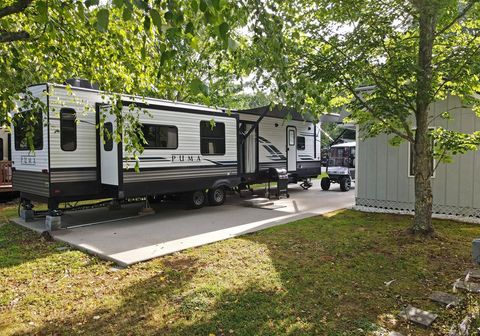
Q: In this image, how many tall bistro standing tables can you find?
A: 0